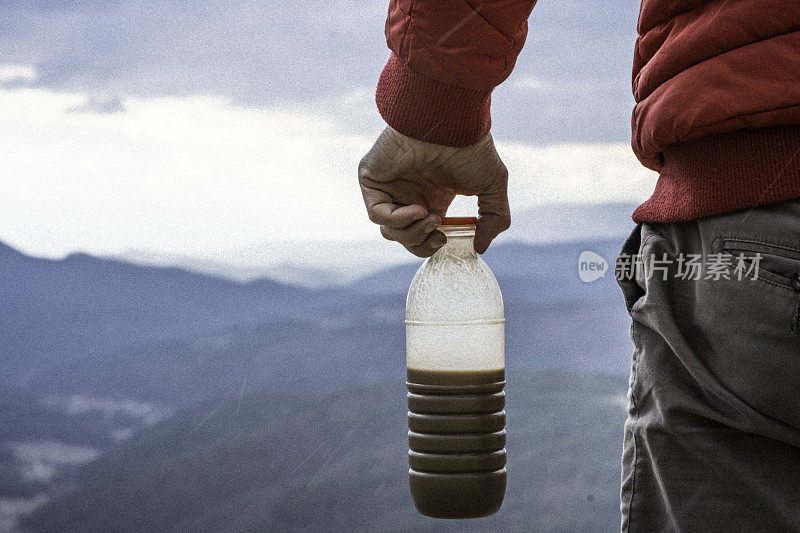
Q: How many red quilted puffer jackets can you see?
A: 1